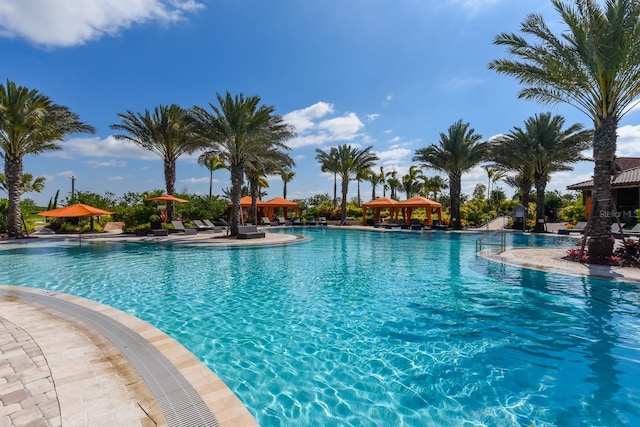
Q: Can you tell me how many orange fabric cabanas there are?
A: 4